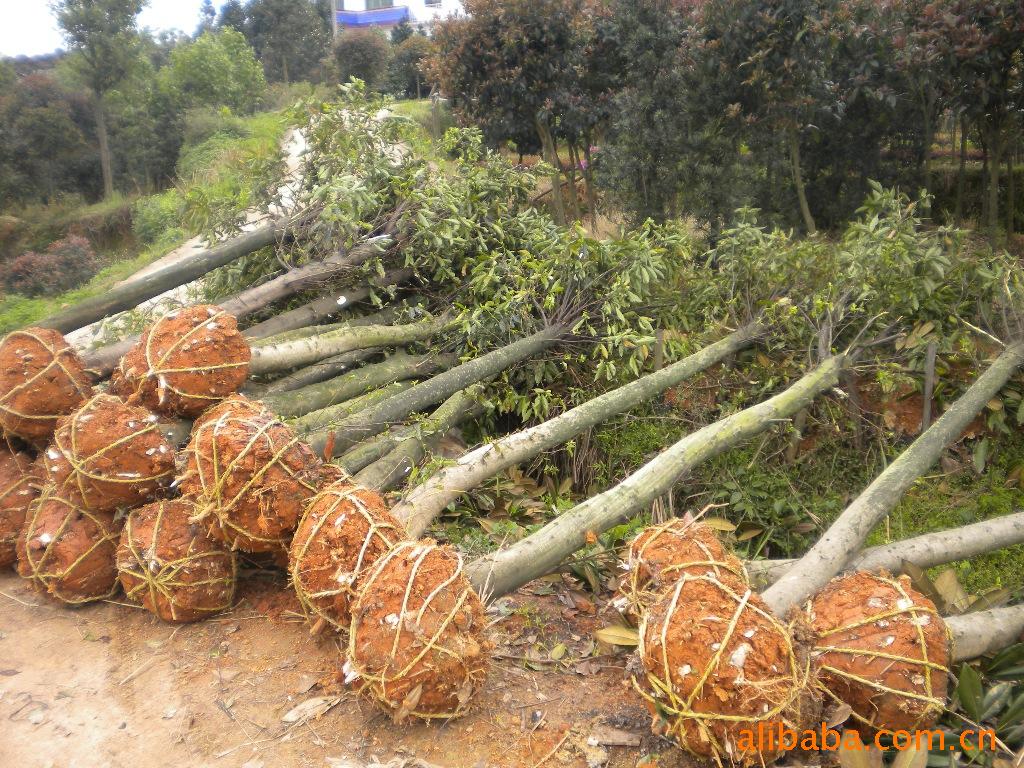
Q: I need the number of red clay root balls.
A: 12